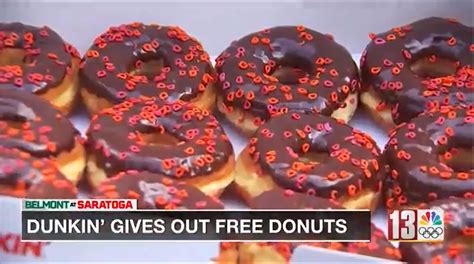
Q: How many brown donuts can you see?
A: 12